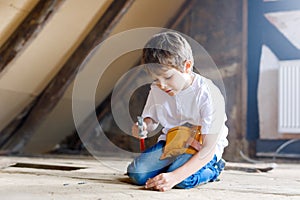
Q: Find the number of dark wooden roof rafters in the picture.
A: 3